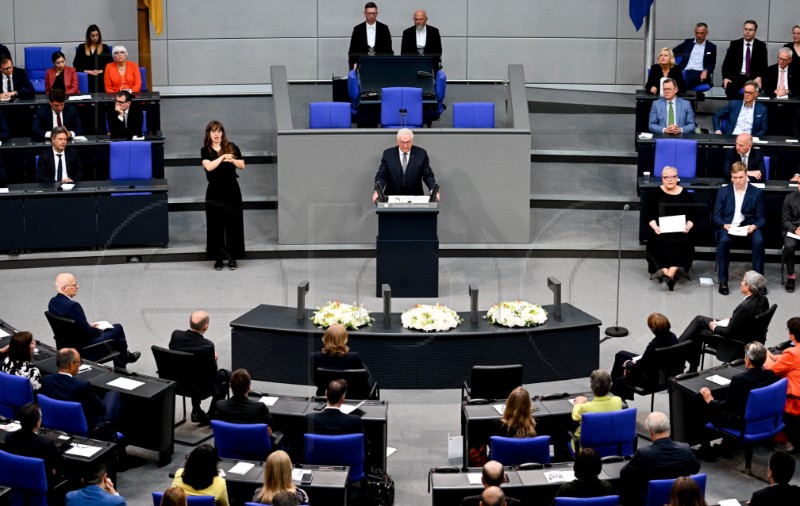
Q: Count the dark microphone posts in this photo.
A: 4